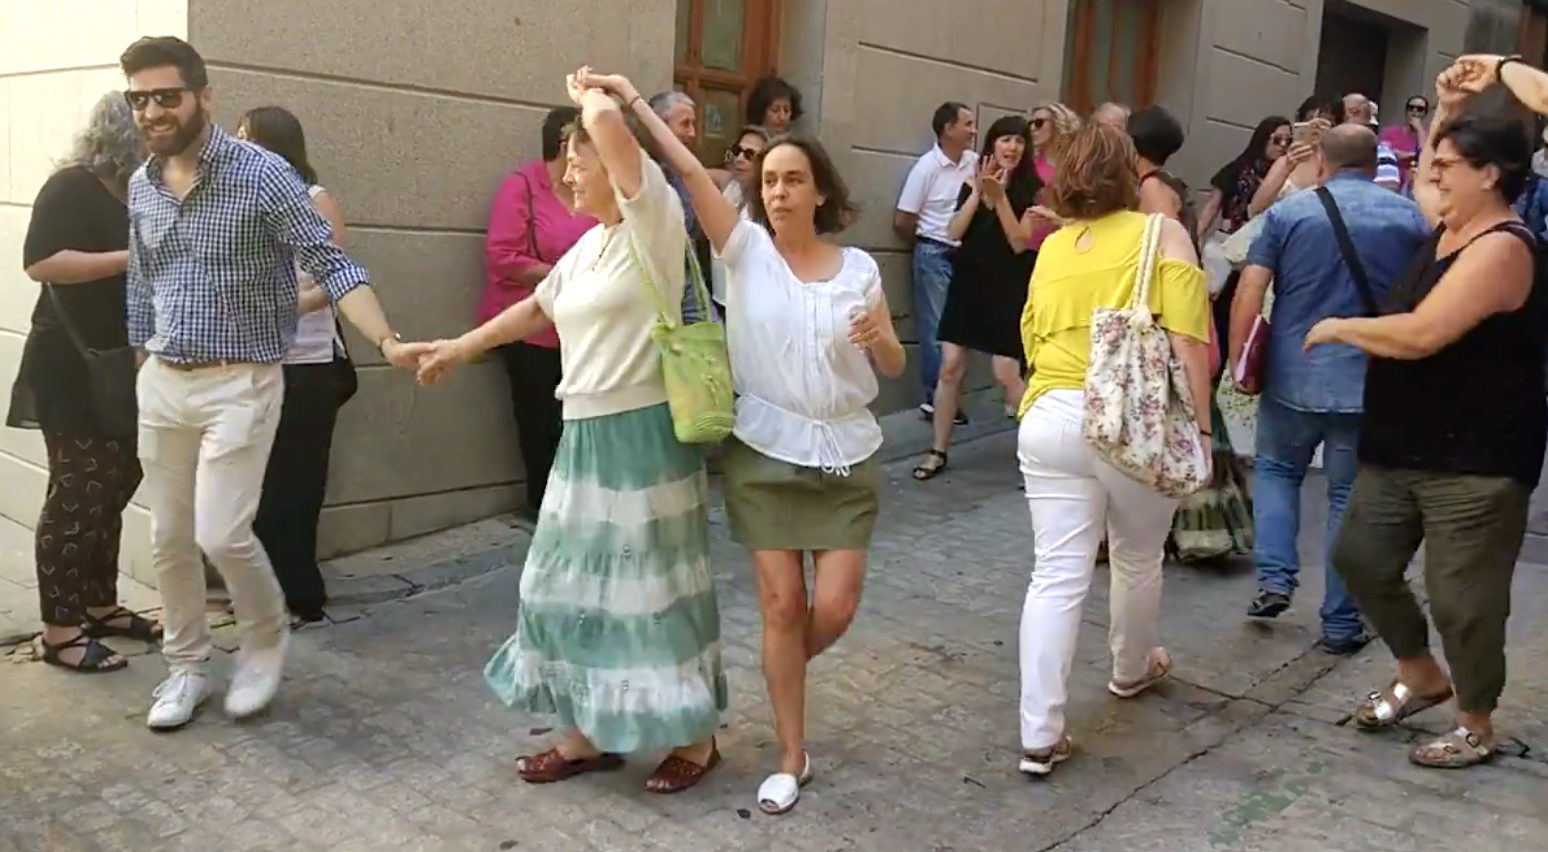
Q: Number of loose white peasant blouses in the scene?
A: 1